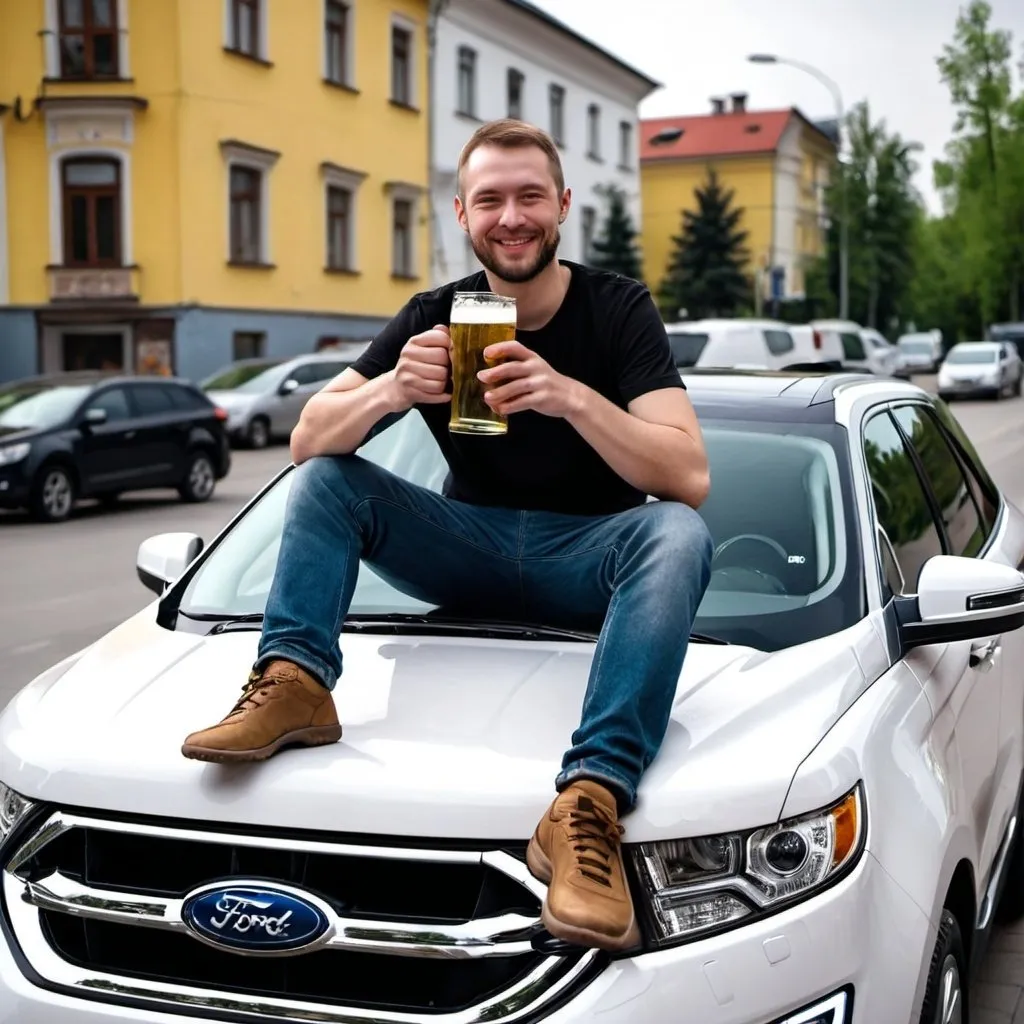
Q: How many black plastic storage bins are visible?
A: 0